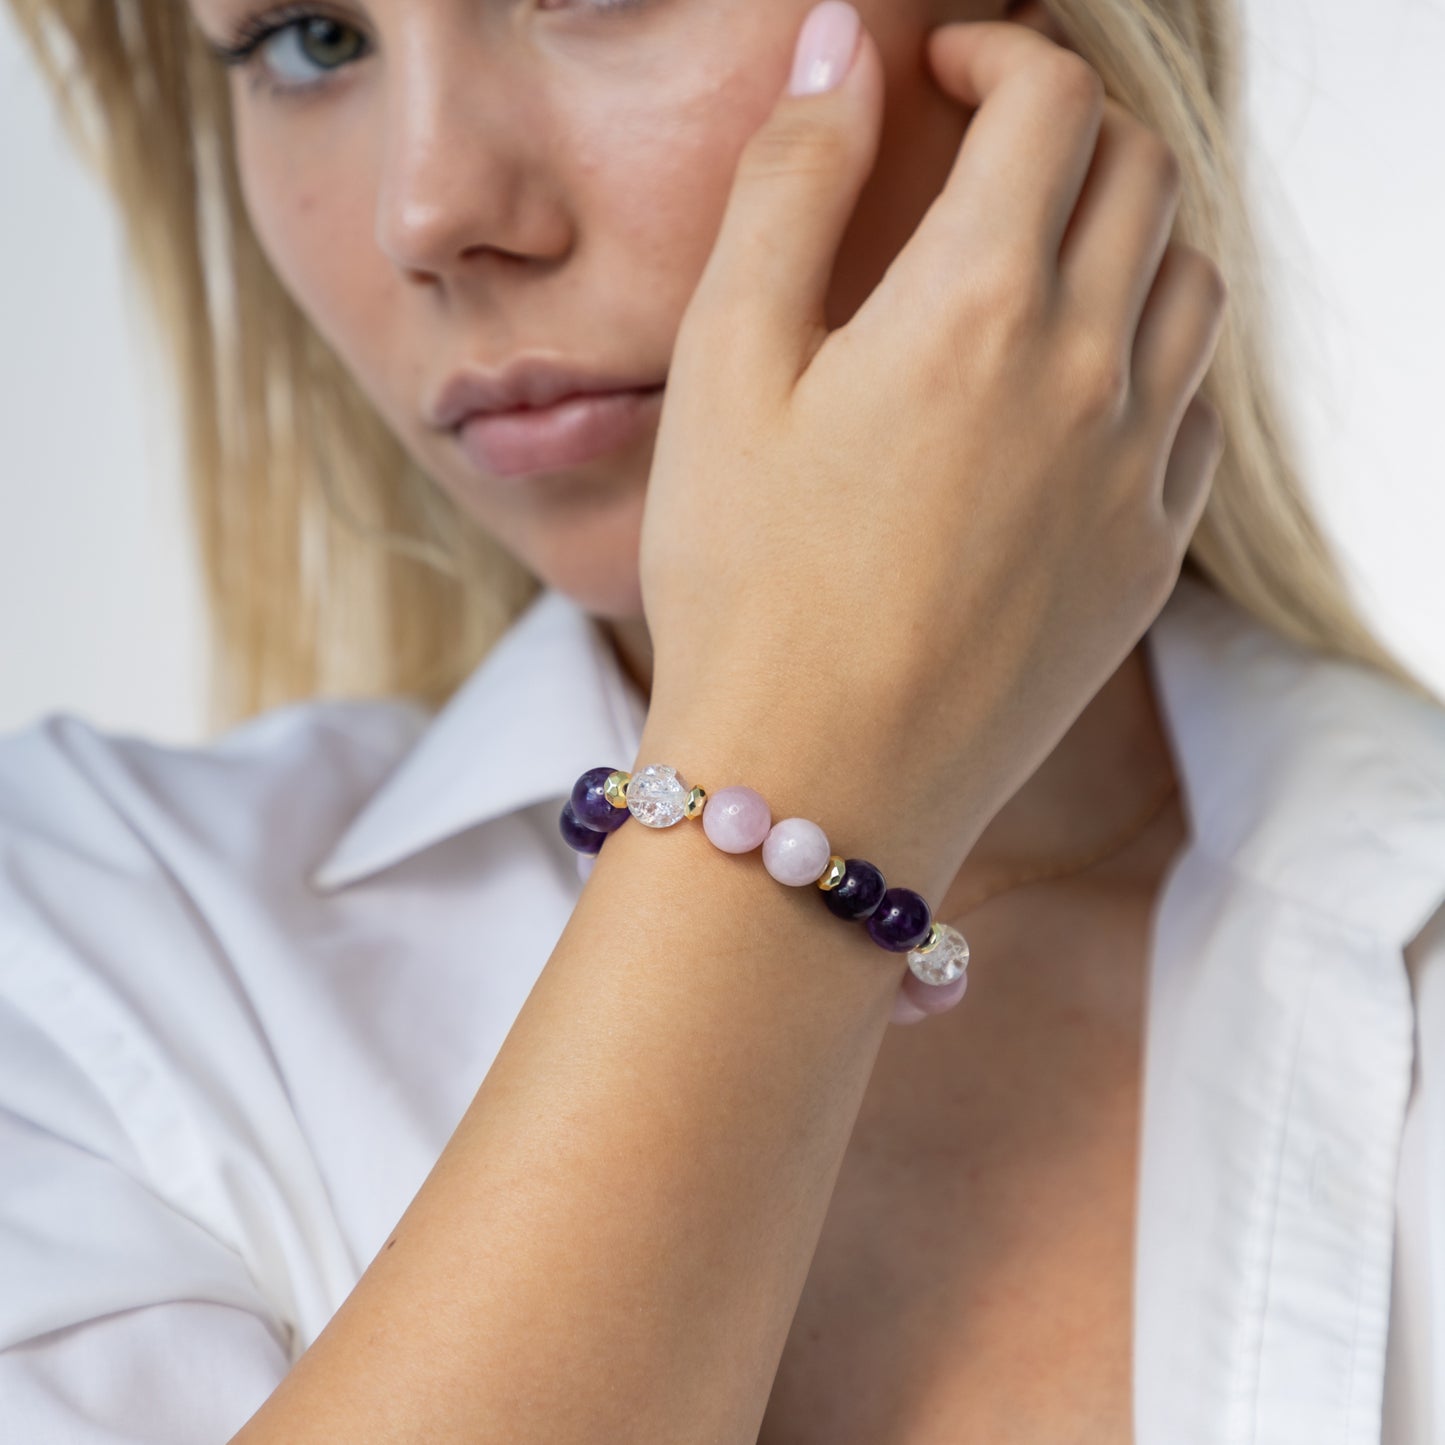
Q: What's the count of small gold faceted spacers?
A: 4